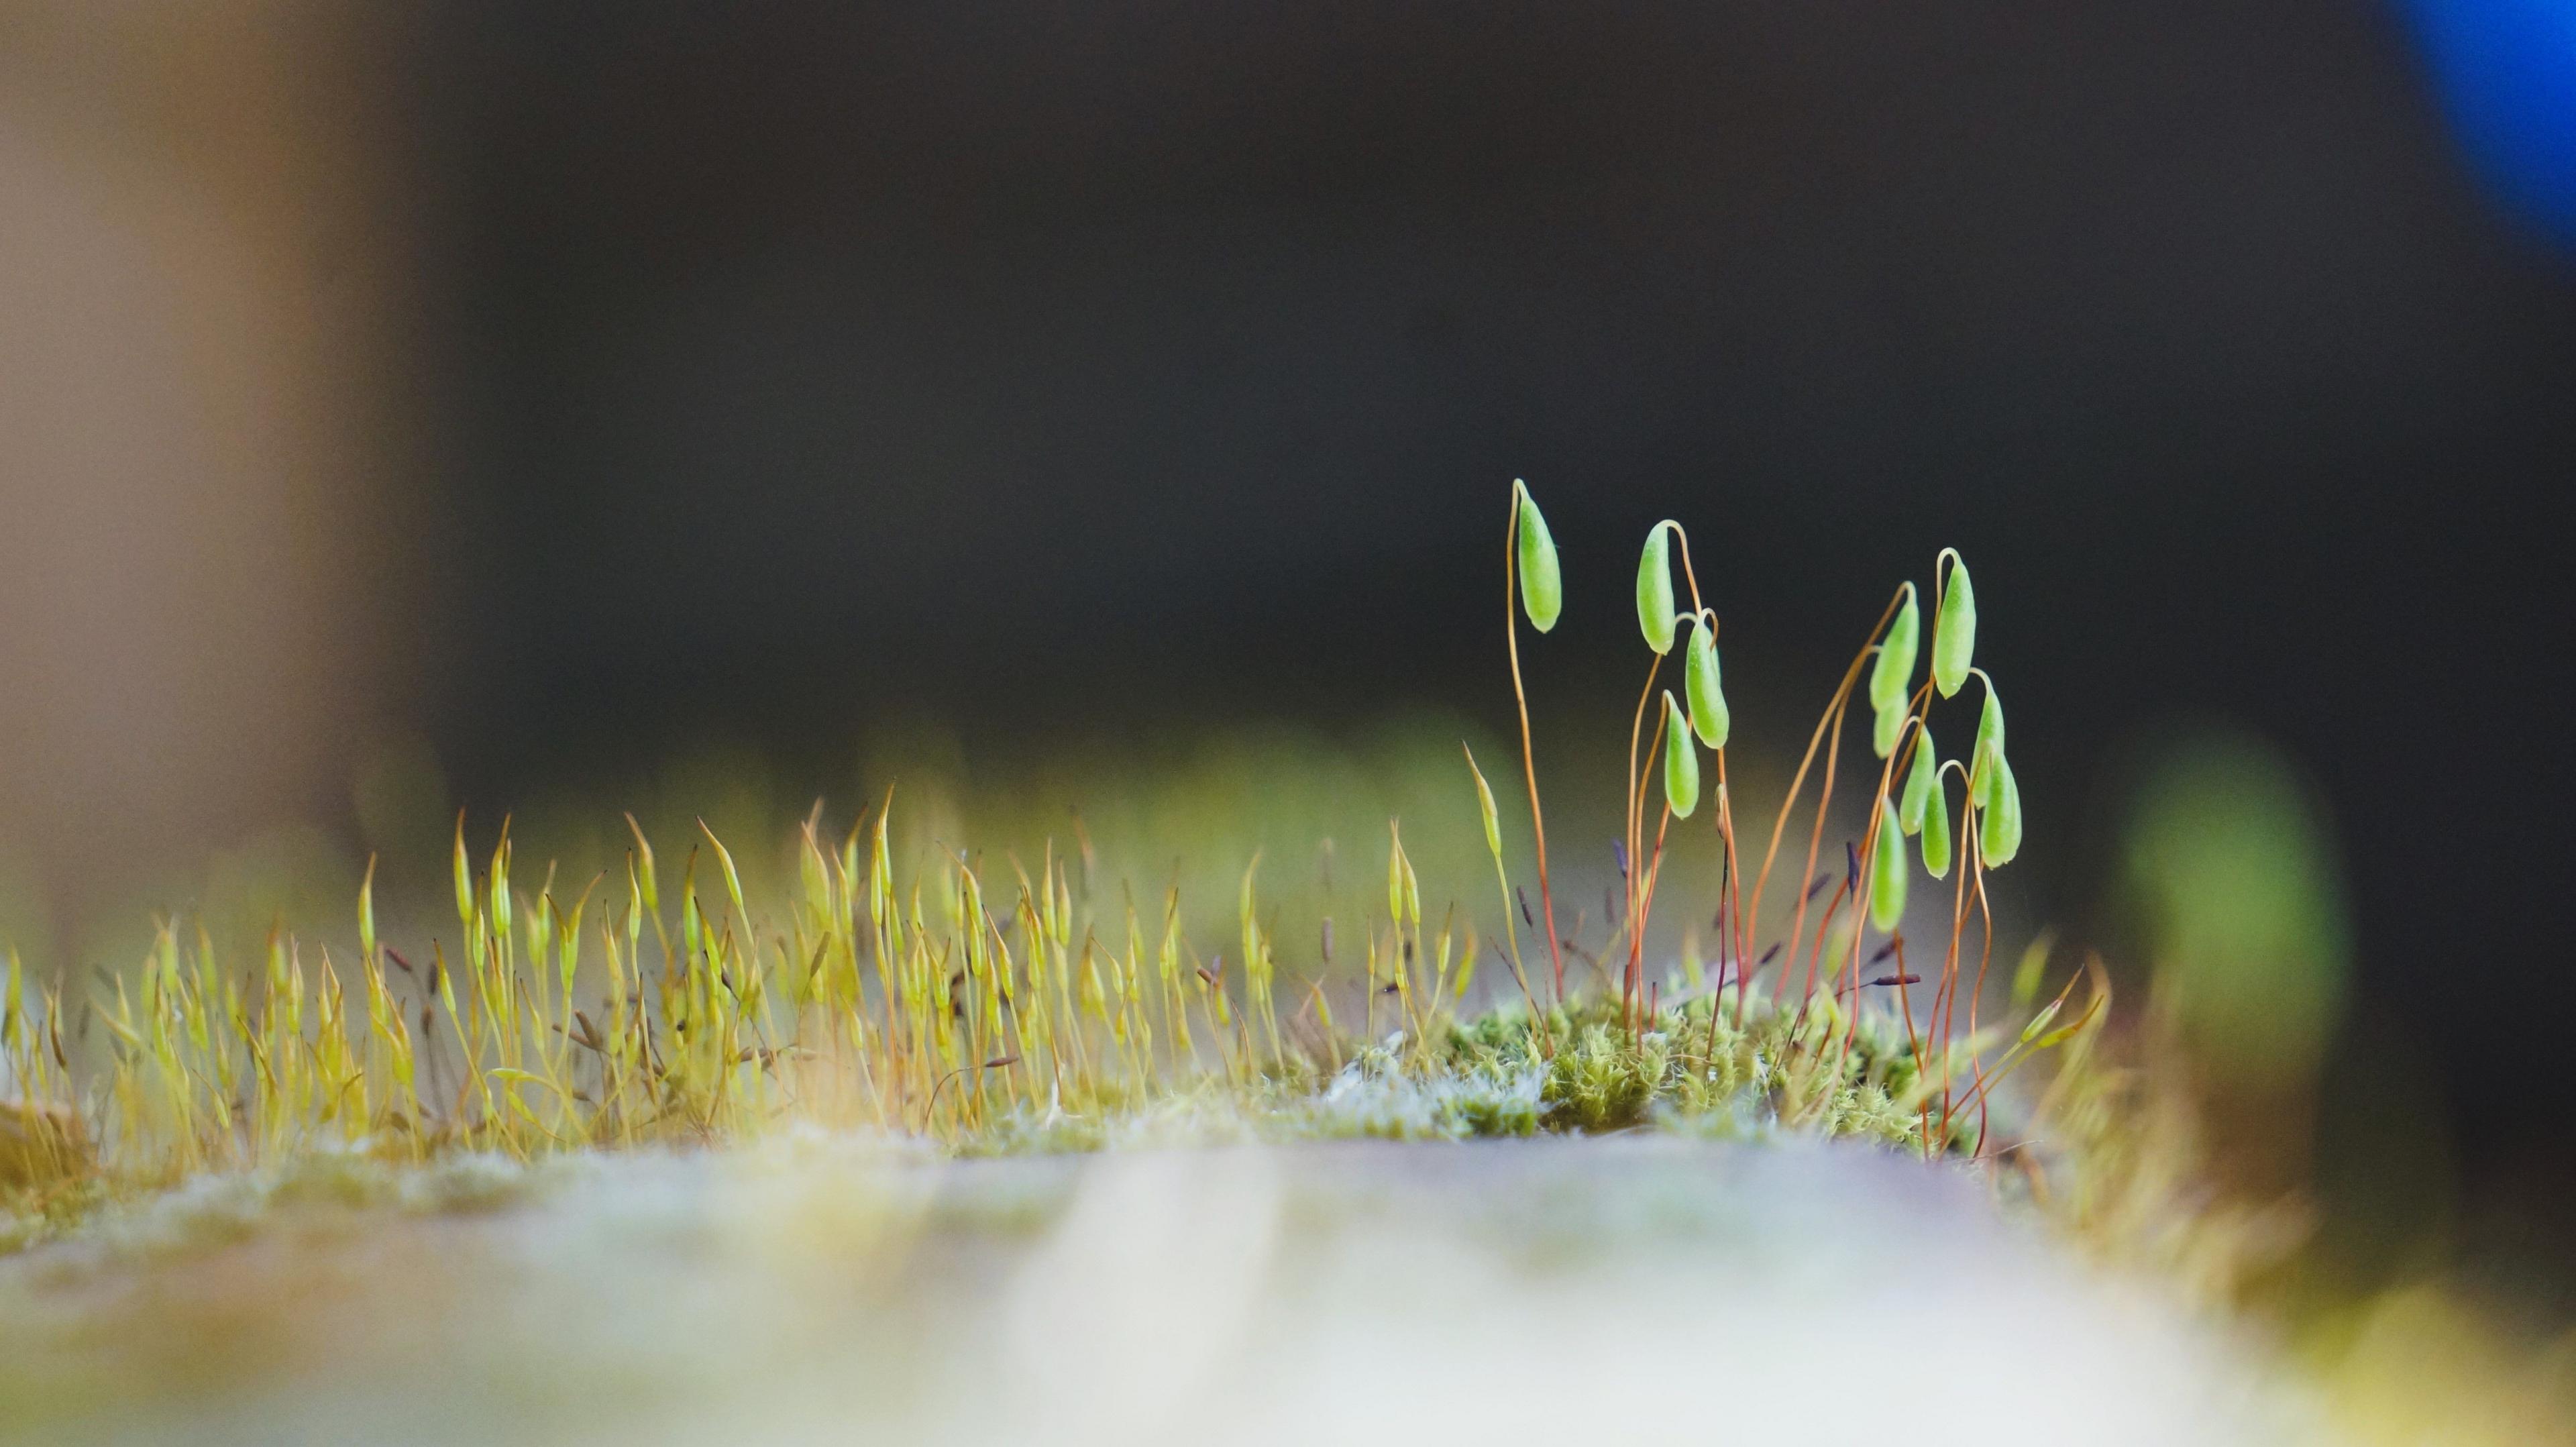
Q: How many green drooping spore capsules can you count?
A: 13